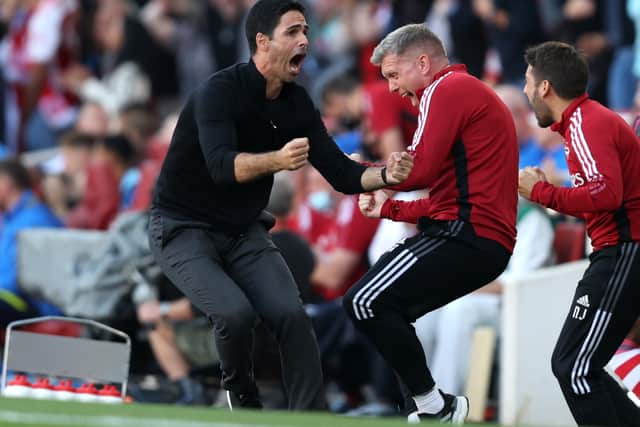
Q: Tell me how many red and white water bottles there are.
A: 5